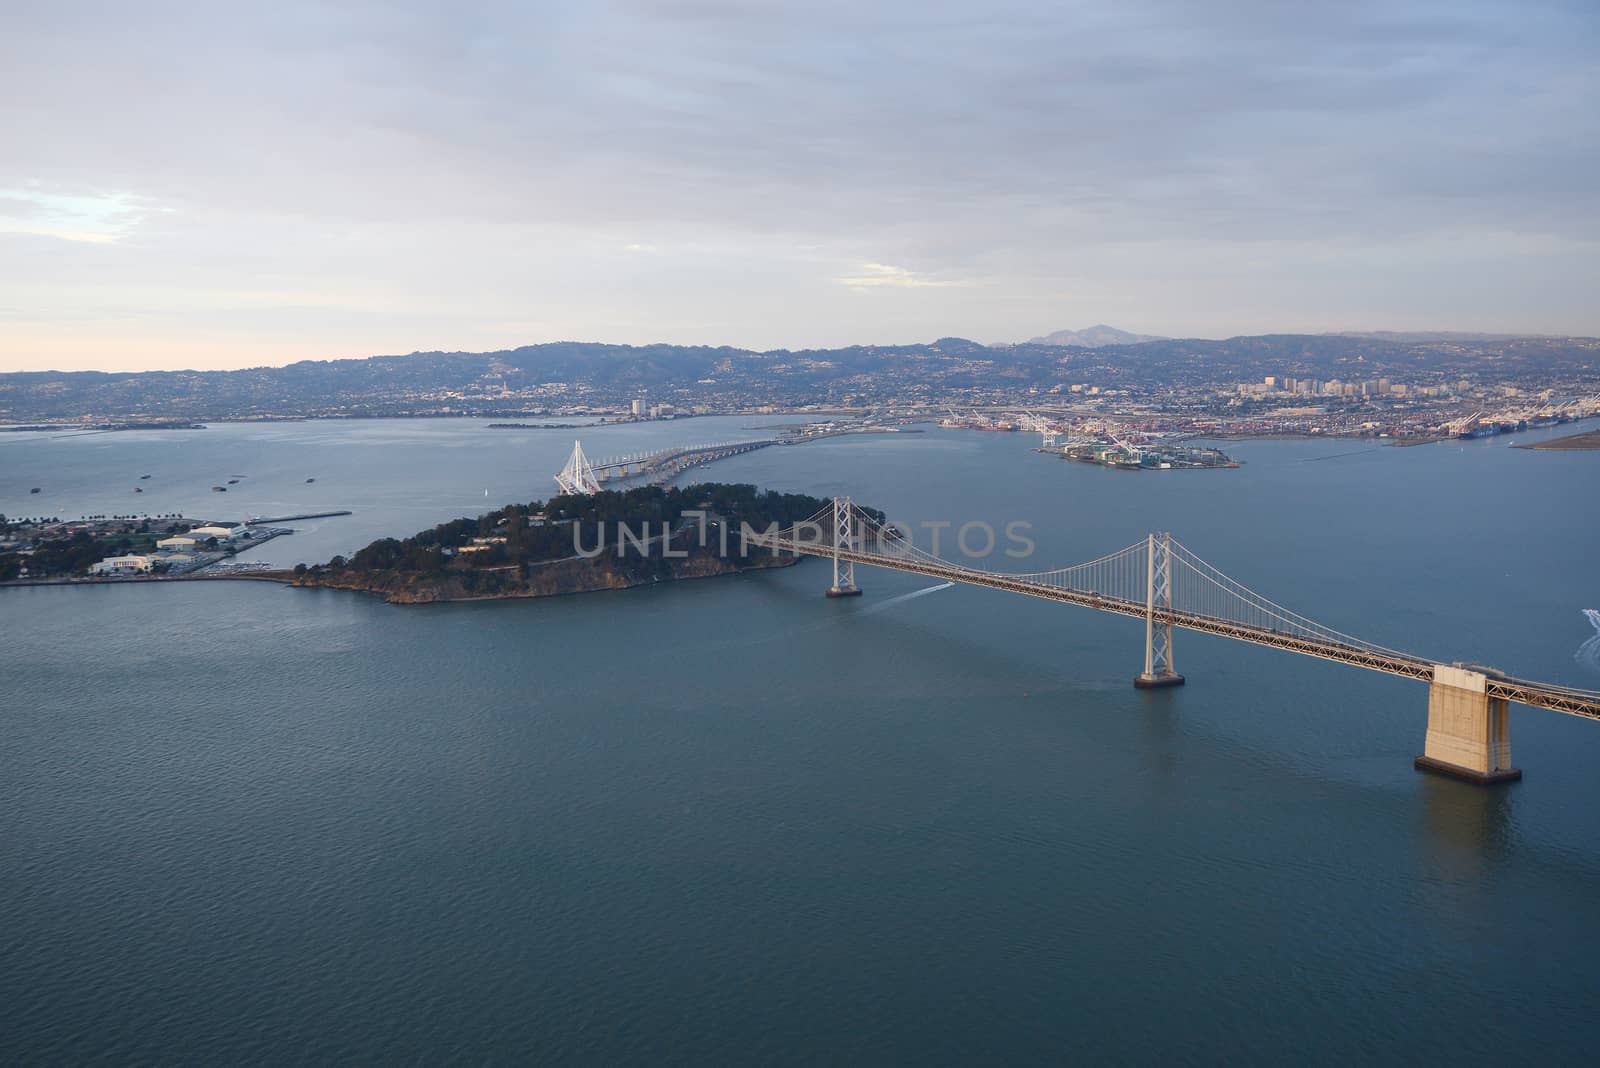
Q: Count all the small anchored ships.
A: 6